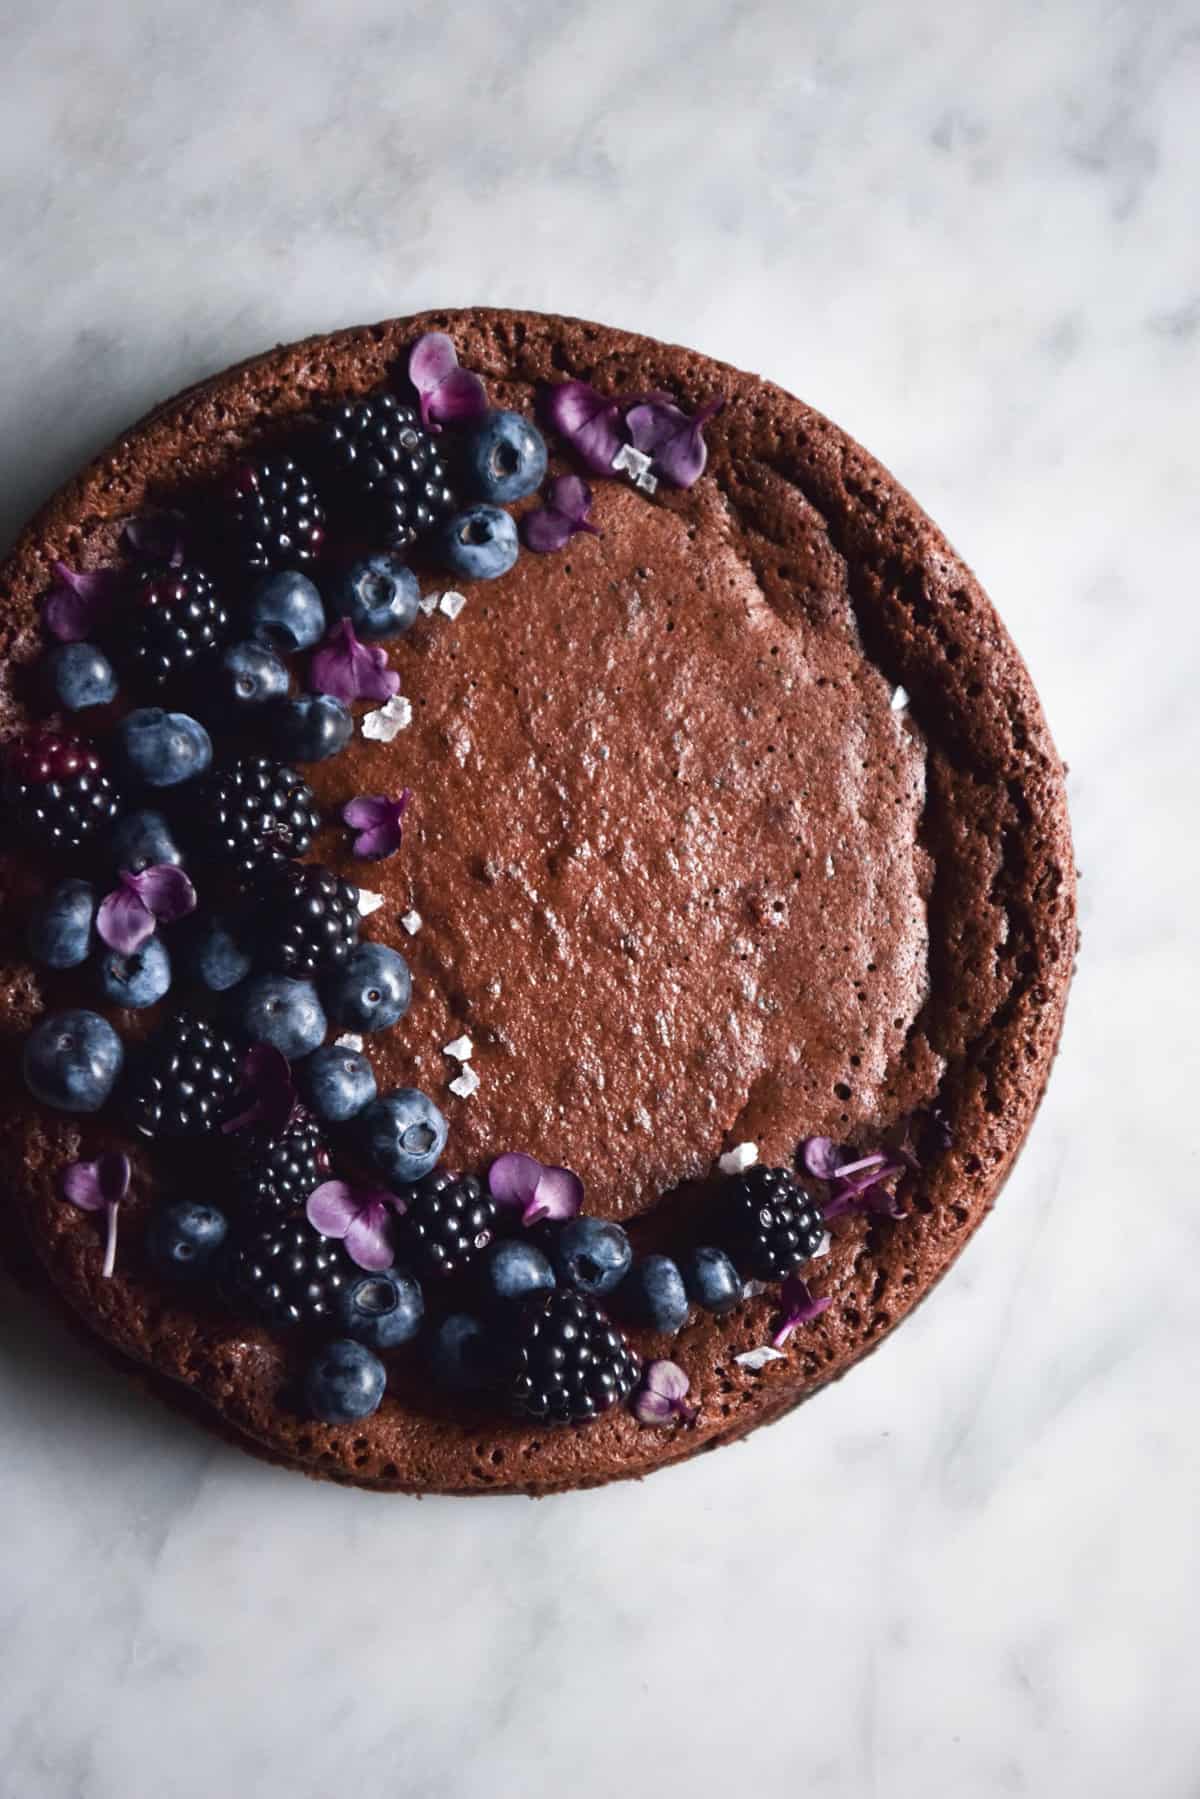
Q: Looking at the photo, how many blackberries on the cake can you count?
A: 12